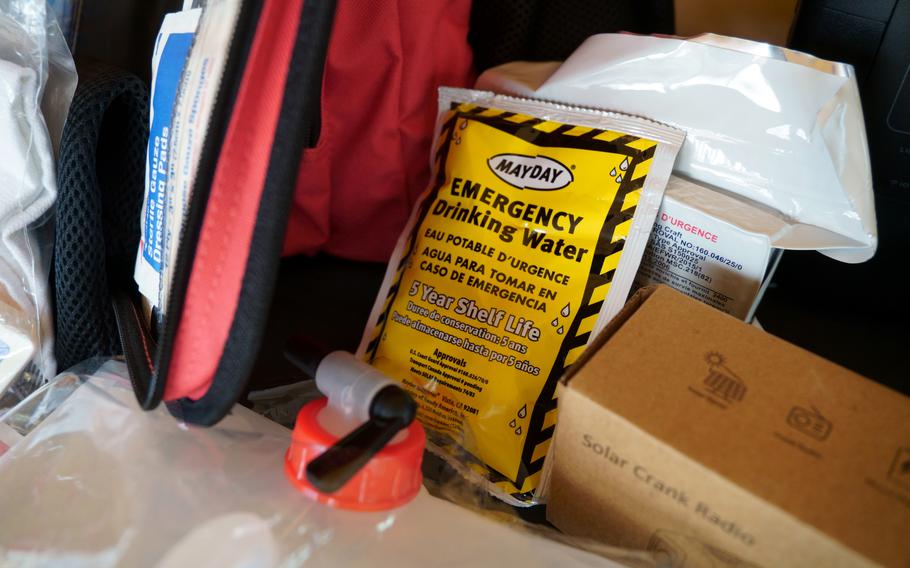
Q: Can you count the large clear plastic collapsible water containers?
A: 1